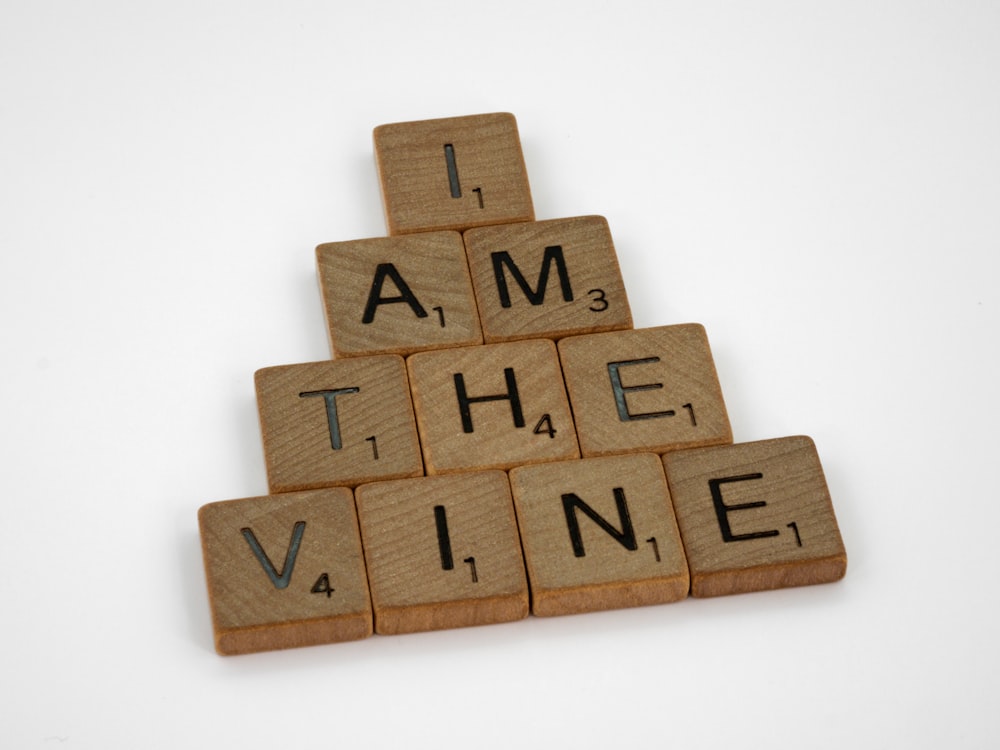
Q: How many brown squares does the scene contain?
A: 10